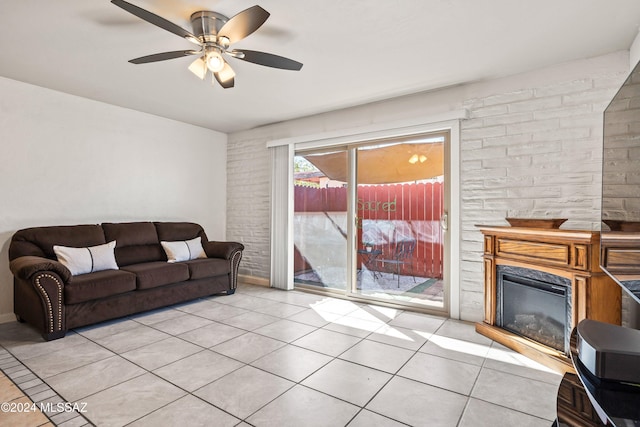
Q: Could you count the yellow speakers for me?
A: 0